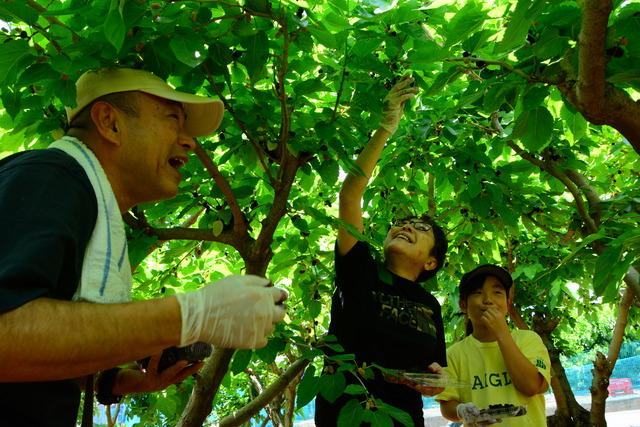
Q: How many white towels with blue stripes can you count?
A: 1